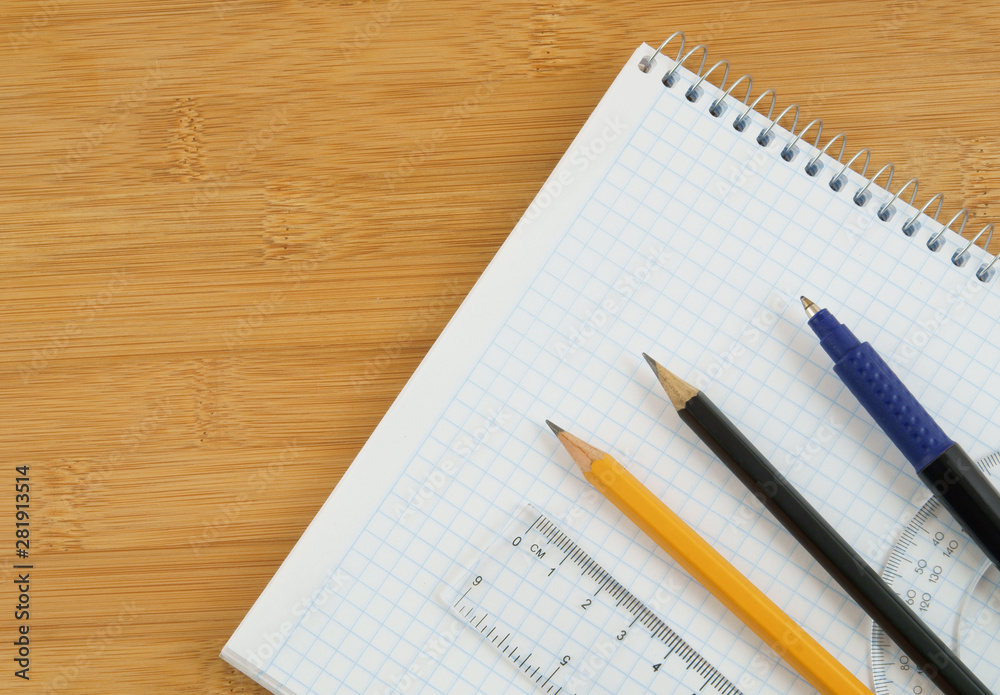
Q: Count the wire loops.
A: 15